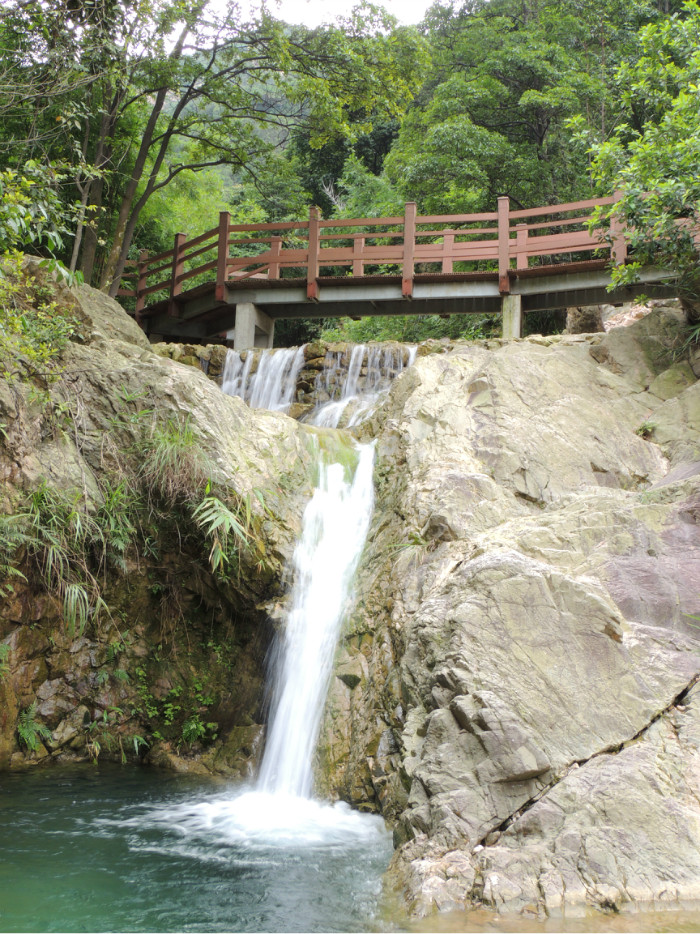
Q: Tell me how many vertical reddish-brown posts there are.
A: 11